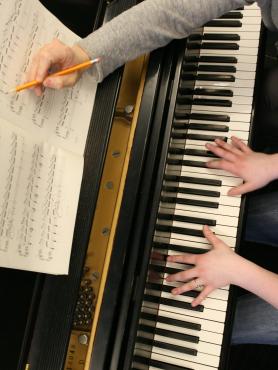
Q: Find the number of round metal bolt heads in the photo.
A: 6